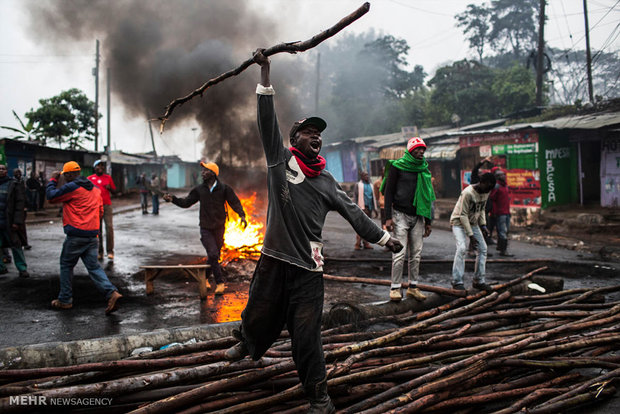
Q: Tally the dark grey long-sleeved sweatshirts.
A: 1